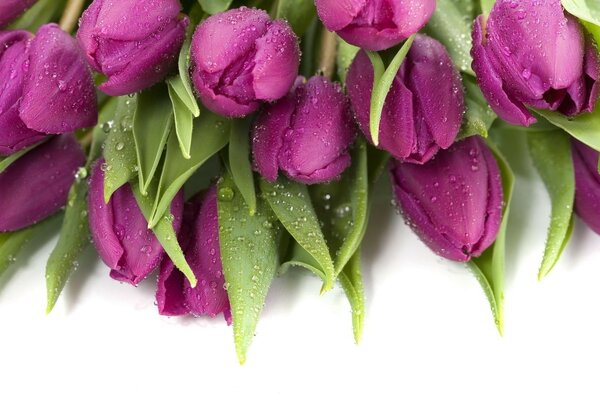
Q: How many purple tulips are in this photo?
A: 13